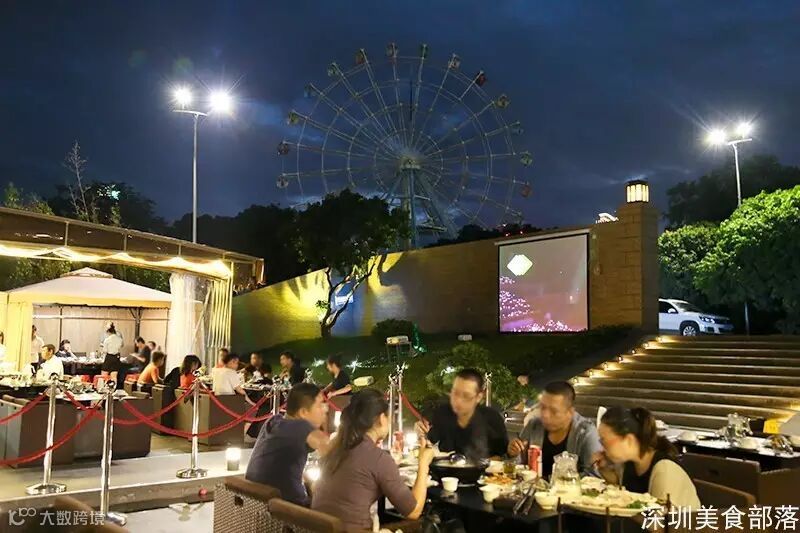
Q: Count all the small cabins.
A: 15